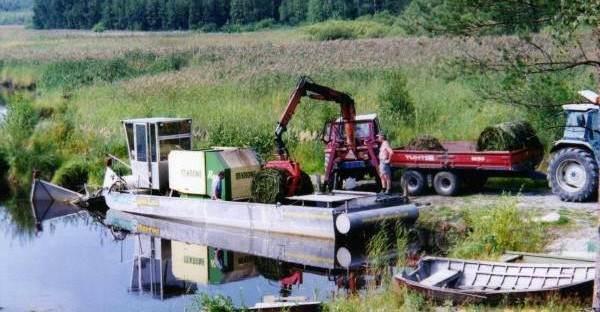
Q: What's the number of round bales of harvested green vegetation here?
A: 2